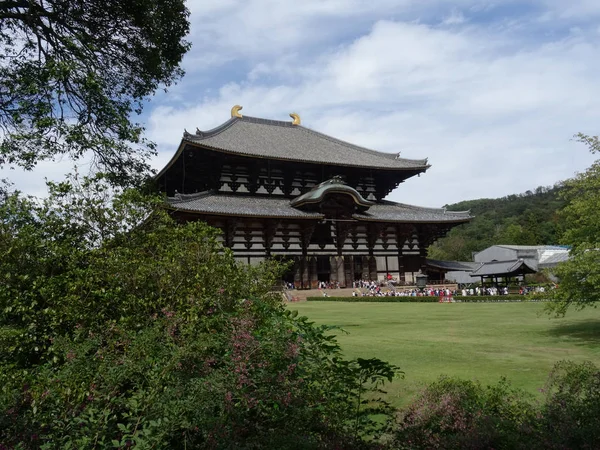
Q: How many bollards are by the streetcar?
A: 0